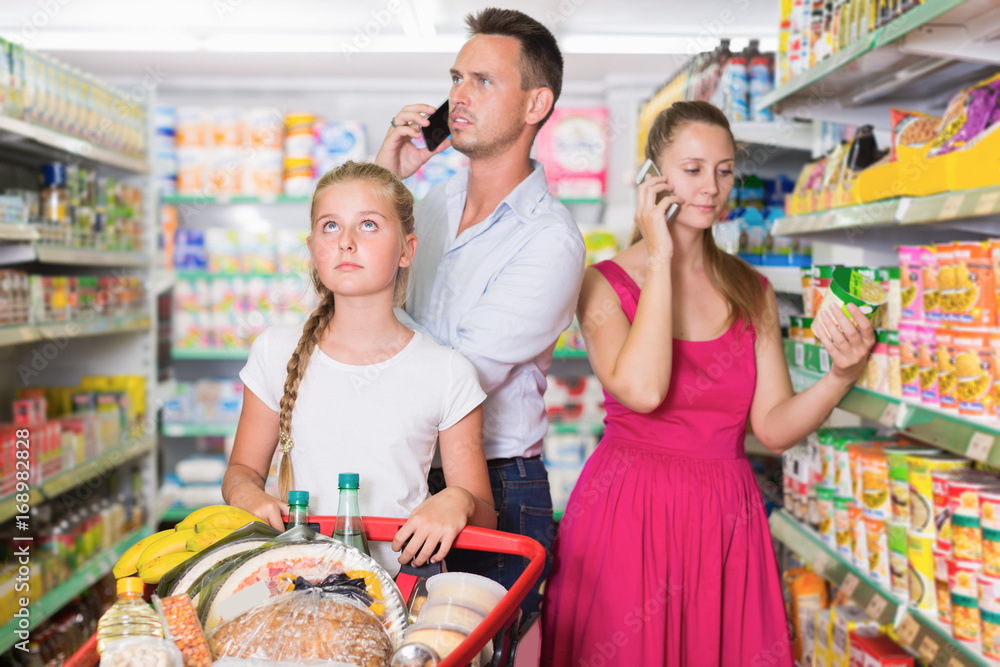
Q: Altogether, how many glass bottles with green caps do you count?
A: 2